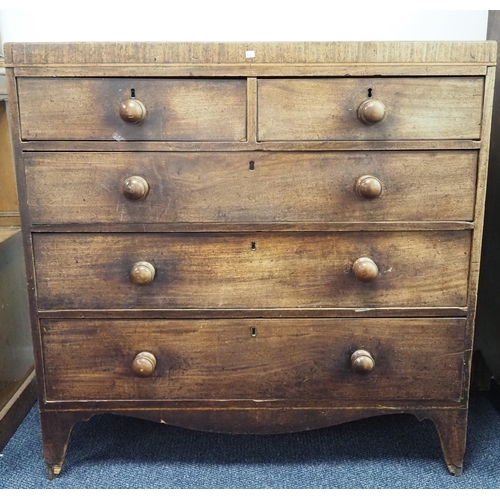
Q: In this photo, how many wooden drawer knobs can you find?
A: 8